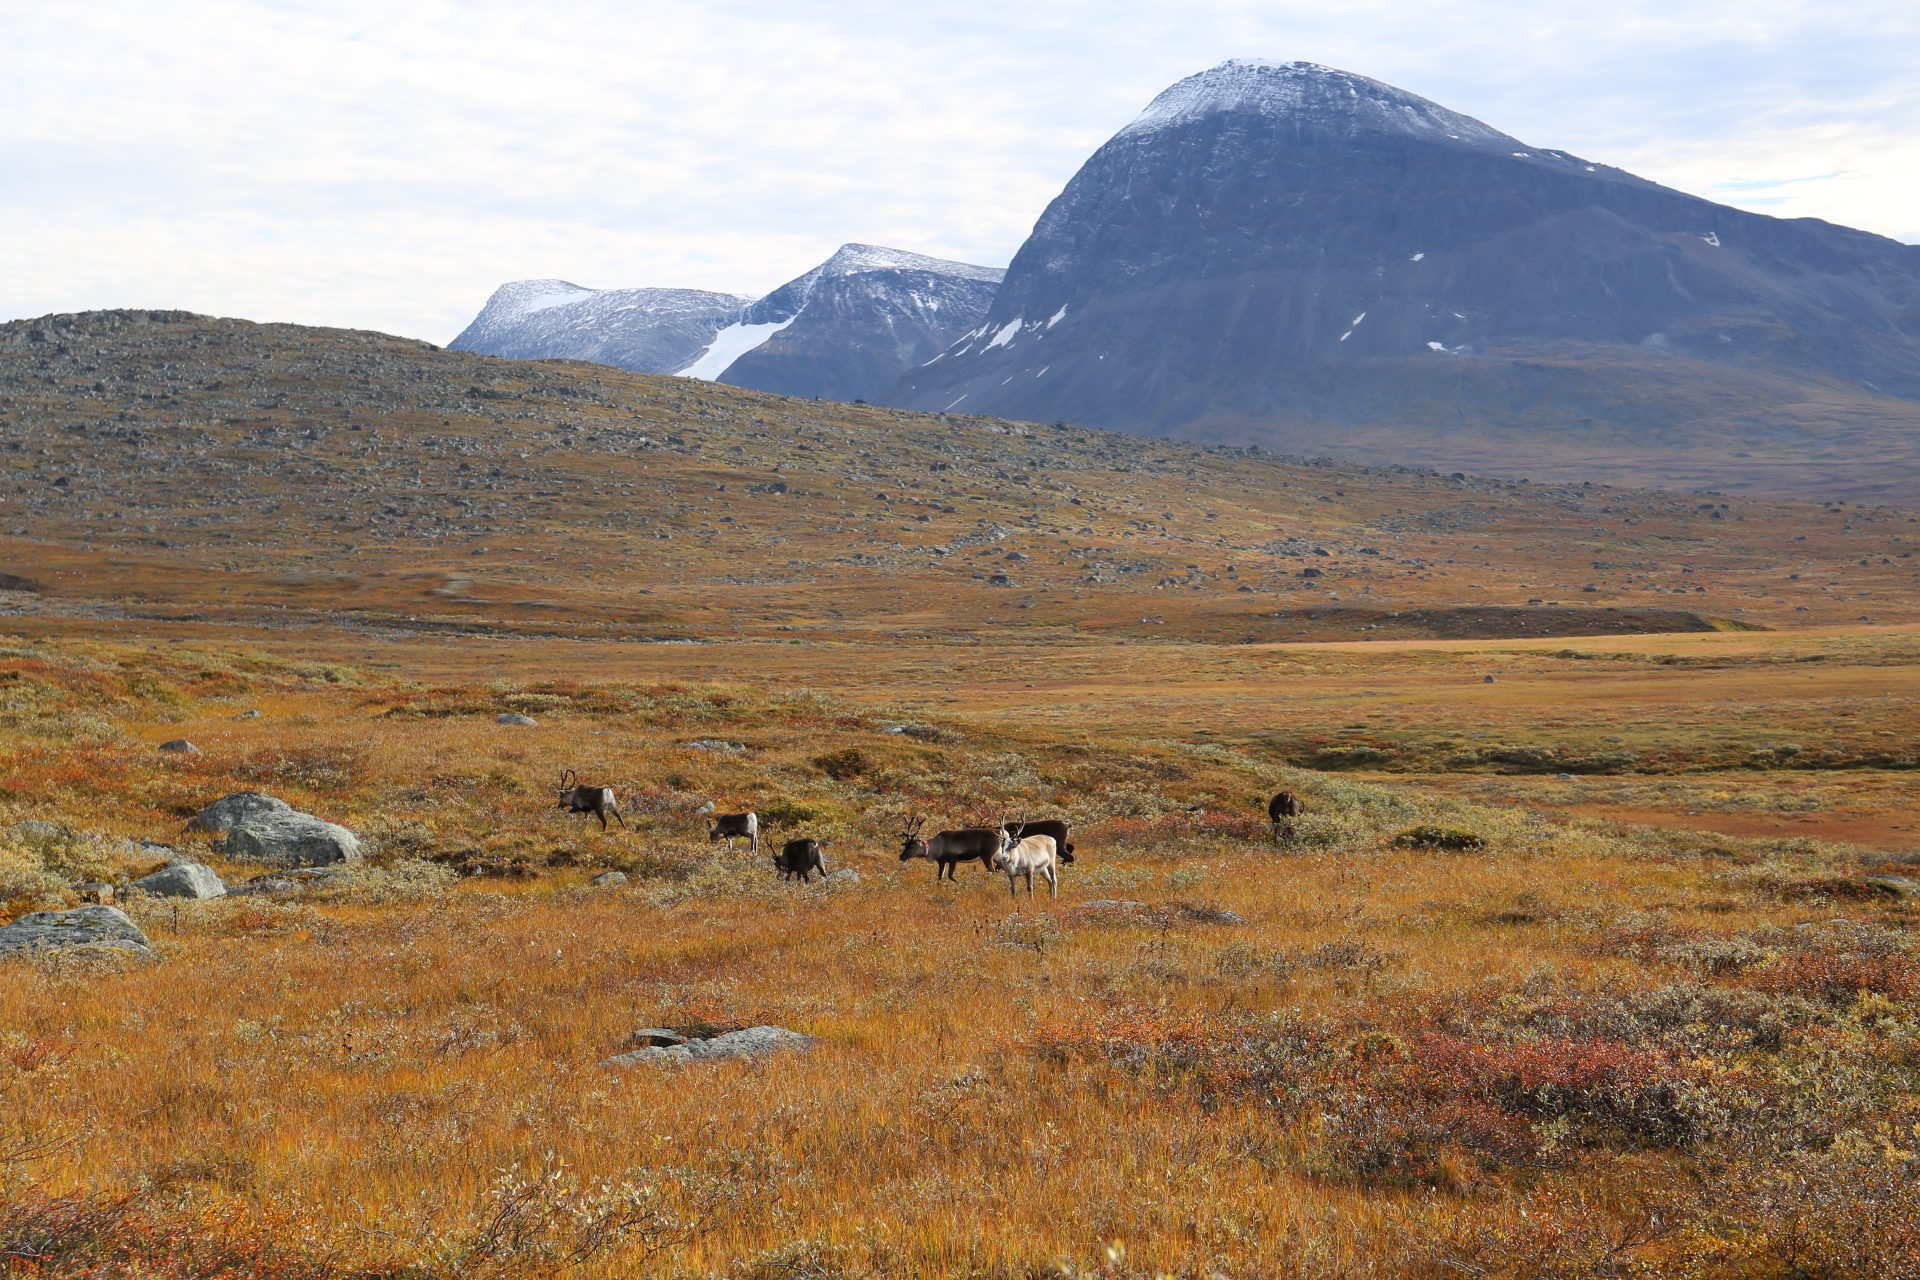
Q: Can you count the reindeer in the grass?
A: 7